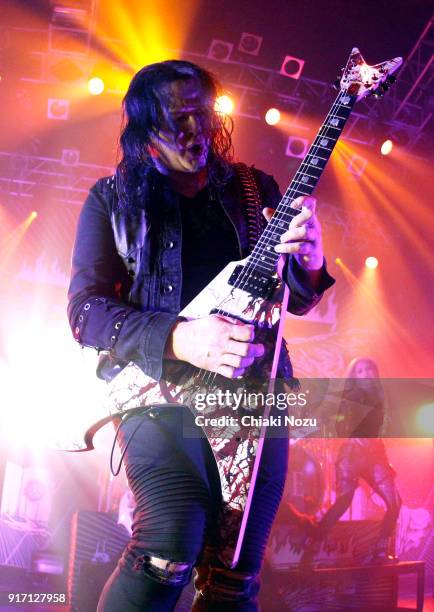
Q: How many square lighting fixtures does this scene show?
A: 7